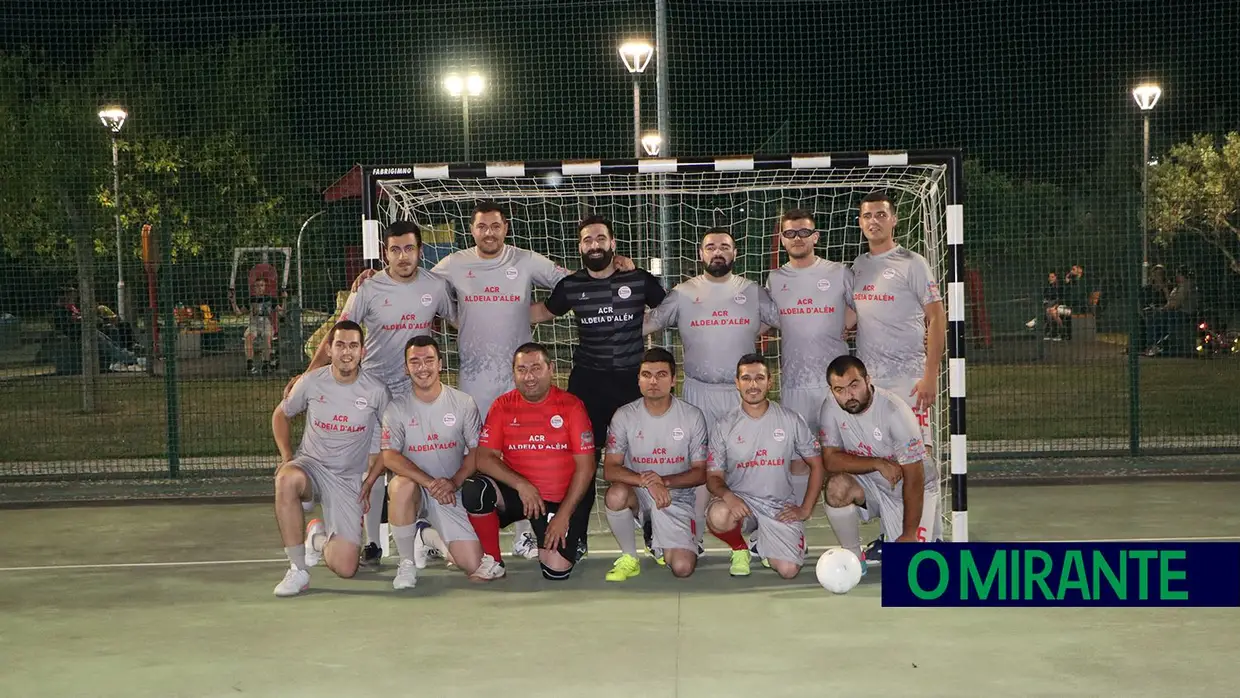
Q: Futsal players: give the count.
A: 12